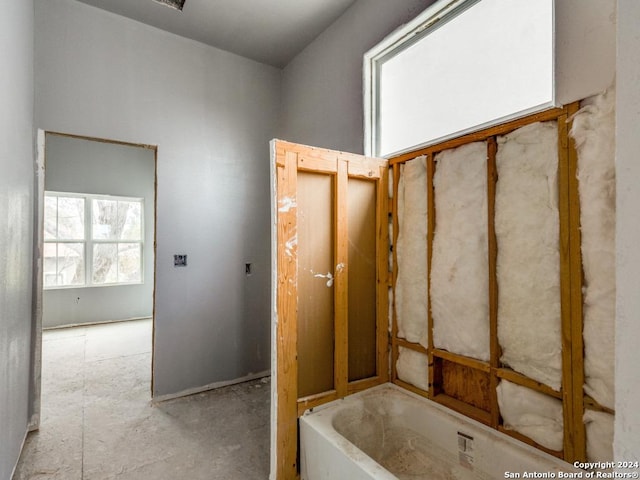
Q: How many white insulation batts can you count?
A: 7